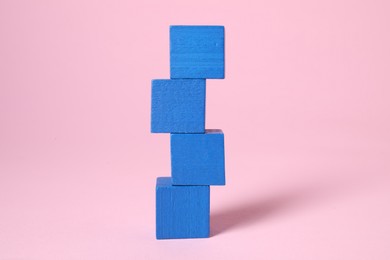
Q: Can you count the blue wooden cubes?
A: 4